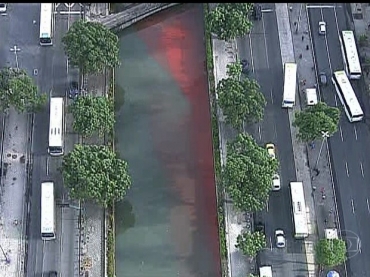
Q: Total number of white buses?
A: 7